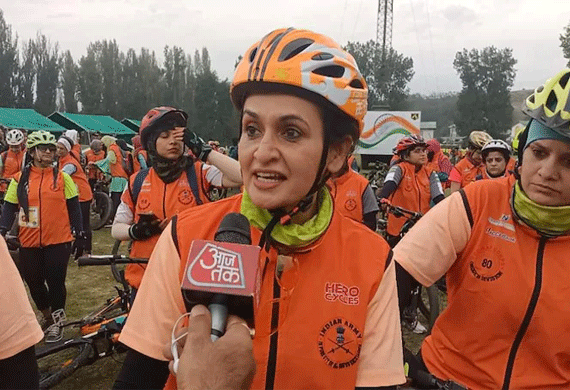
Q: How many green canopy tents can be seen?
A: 3